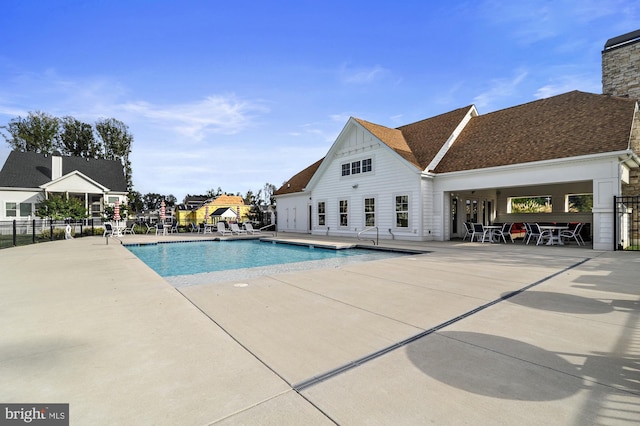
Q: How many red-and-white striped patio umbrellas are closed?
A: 4